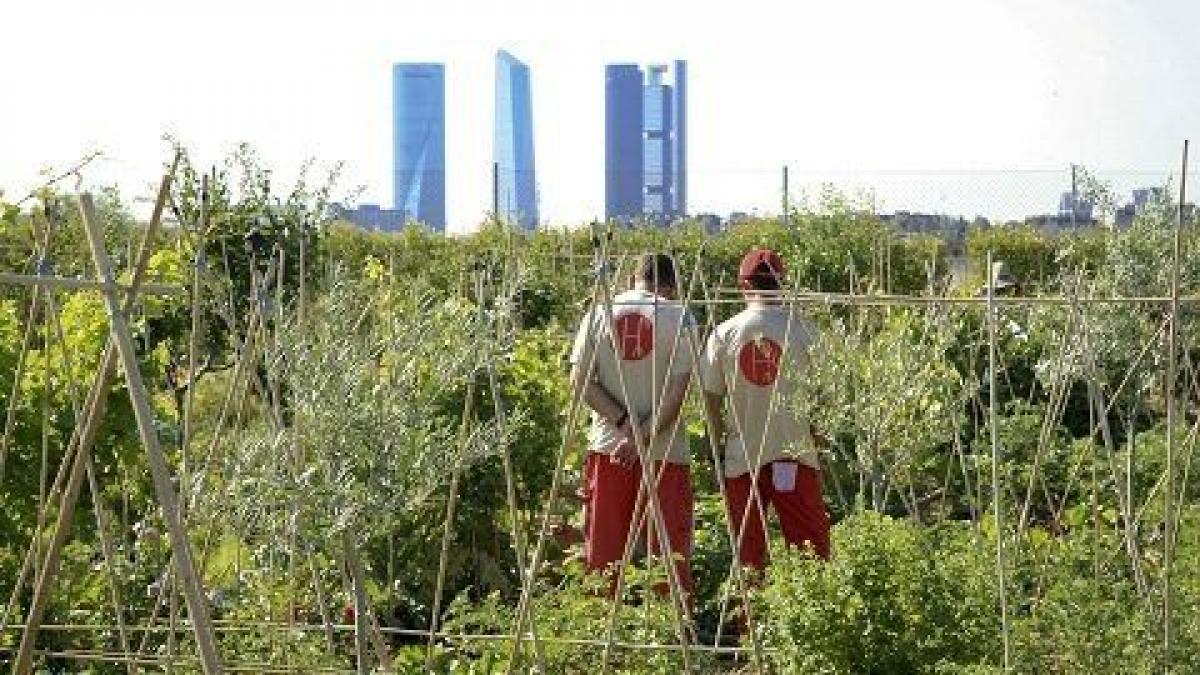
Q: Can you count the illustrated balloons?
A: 0